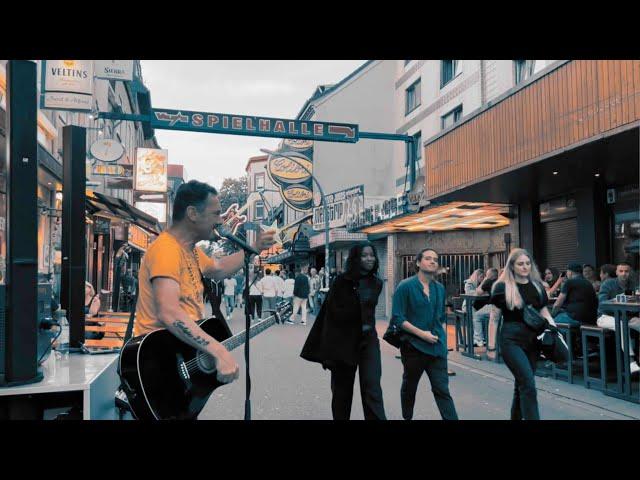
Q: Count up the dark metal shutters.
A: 1